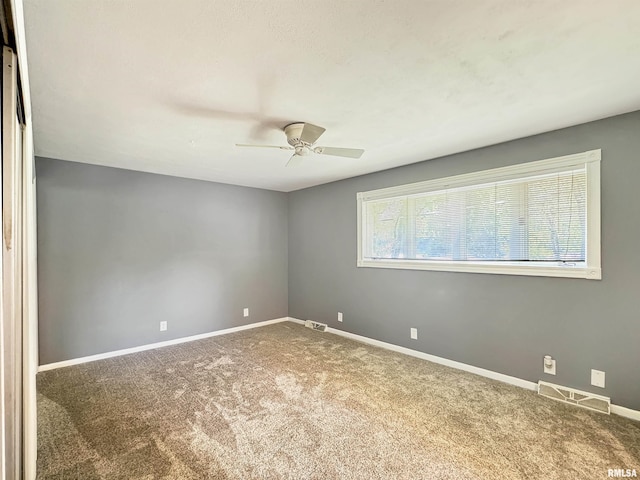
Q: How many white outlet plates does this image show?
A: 6